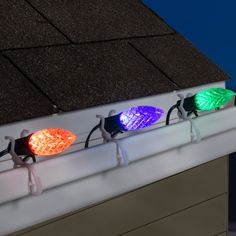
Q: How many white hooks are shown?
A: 3